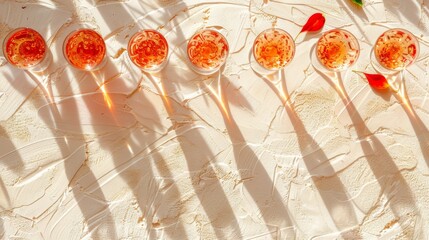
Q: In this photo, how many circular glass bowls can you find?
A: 7